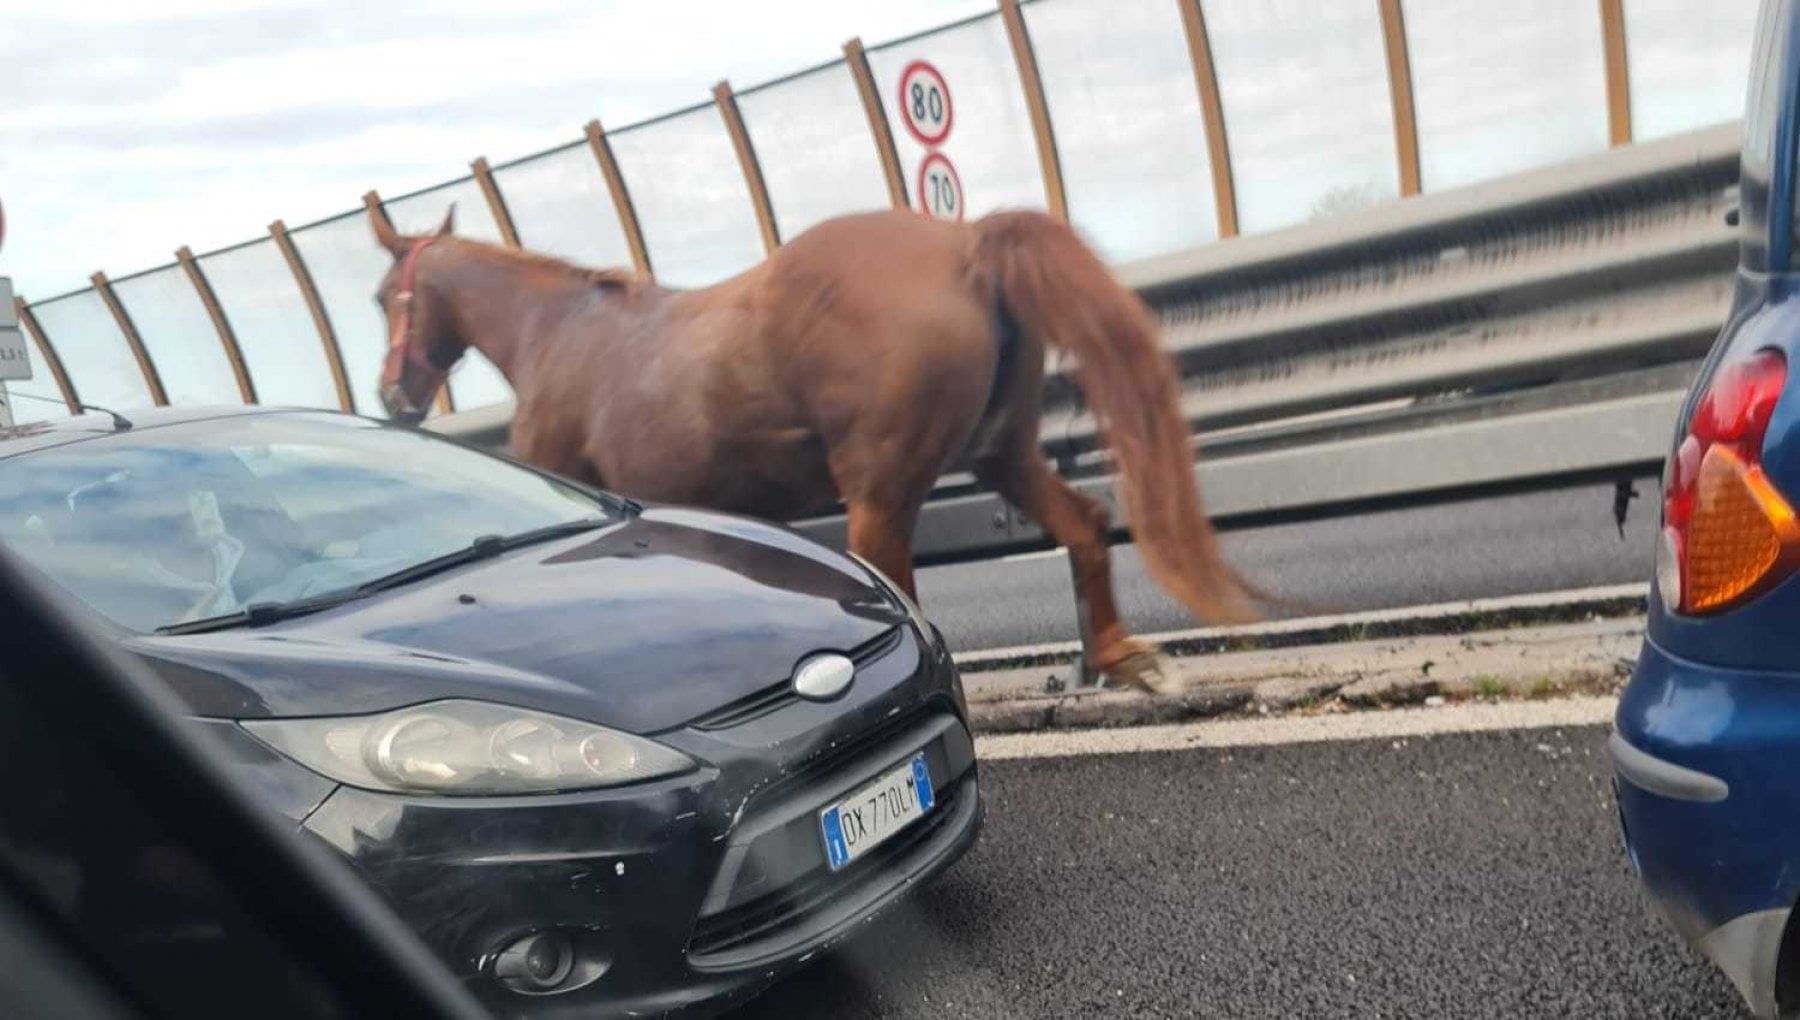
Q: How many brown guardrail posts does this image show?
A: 13